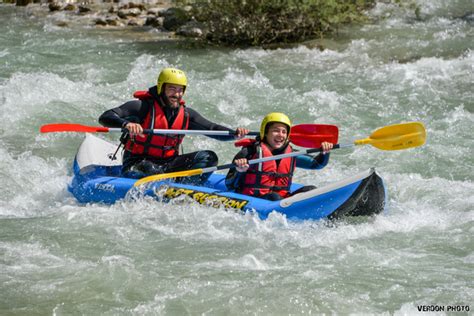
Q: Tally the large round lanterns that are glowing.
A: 0